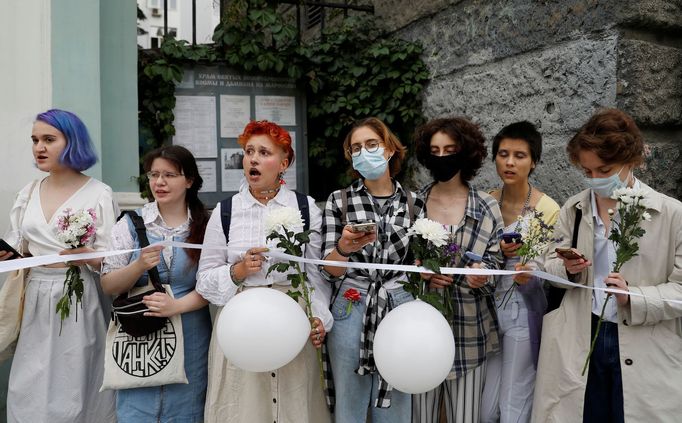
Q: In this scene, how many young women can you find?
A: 7